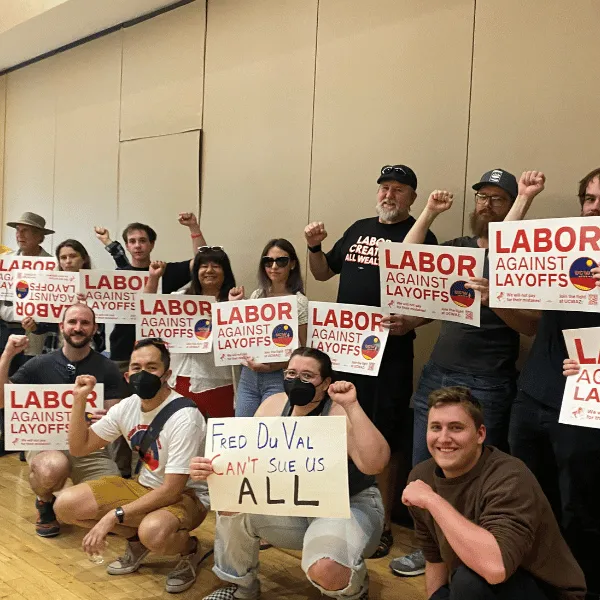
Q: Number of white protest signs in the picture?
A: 11